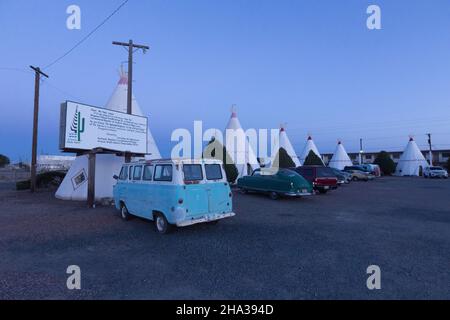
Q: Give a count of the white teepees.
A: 6